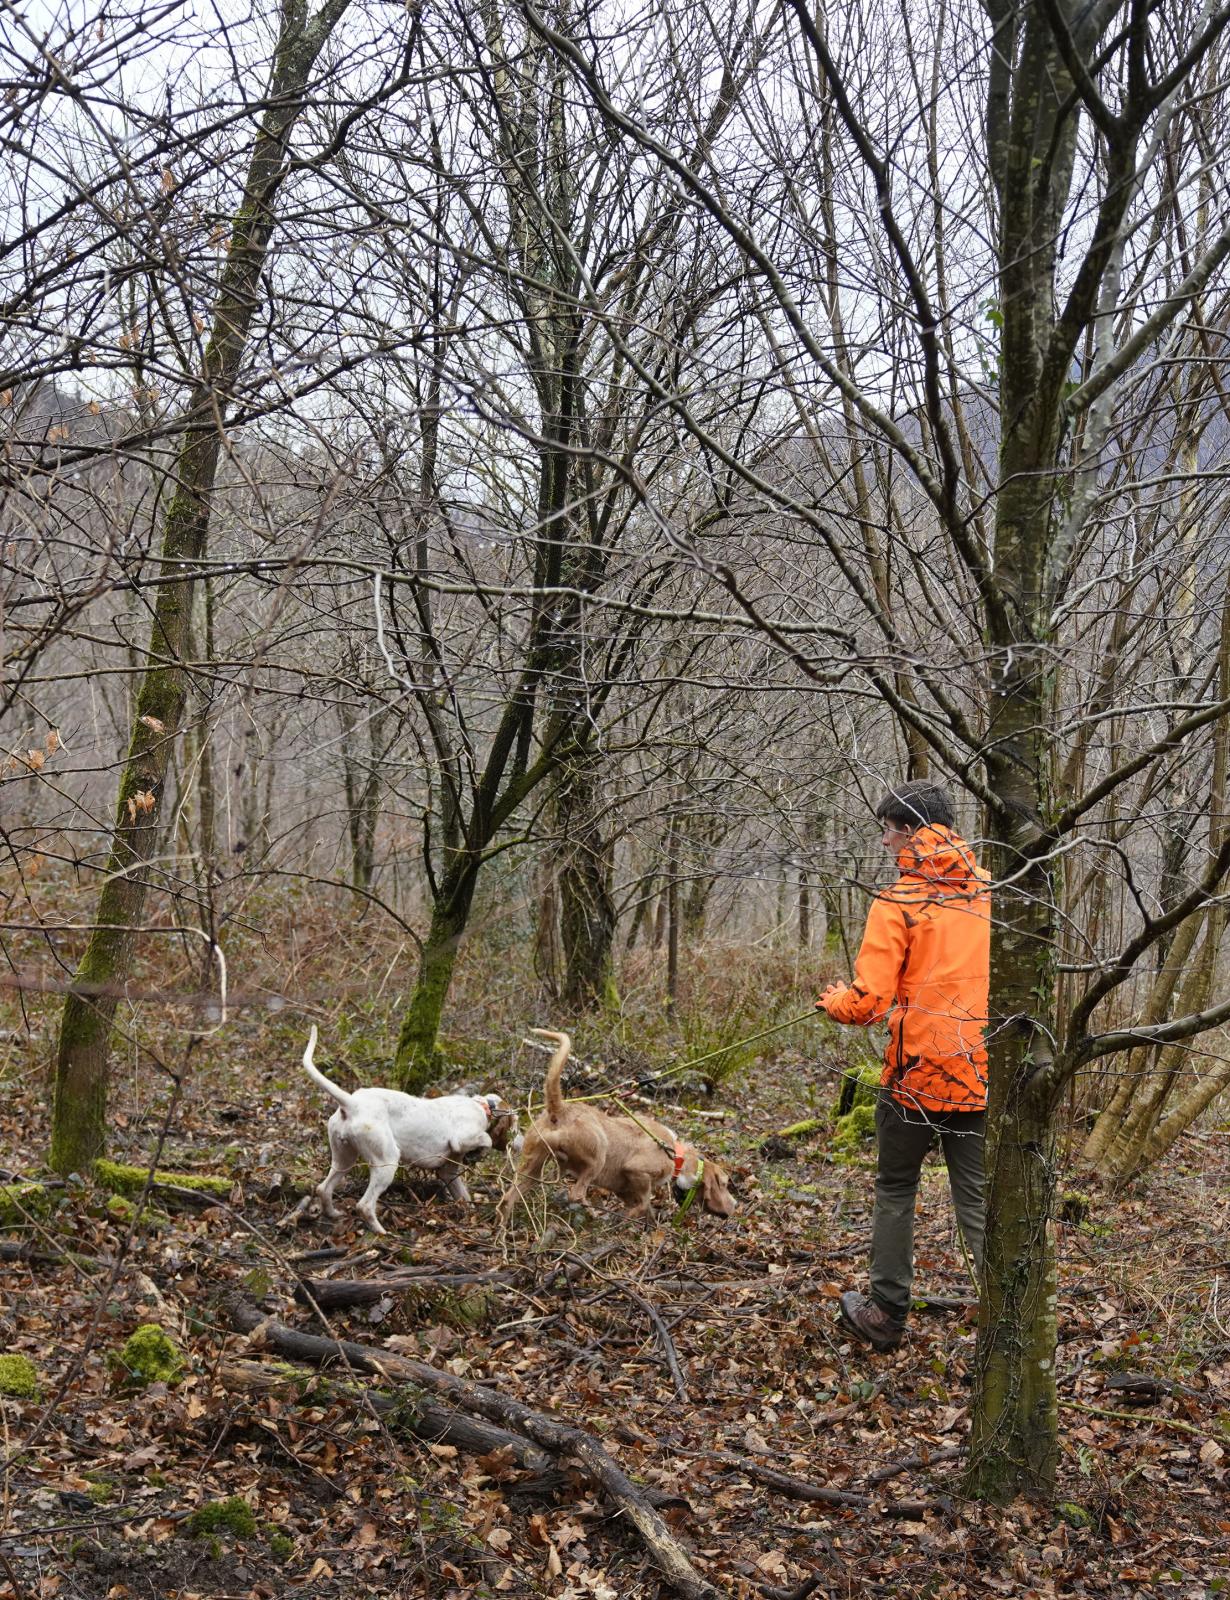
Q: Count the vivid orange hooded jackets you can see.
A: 1